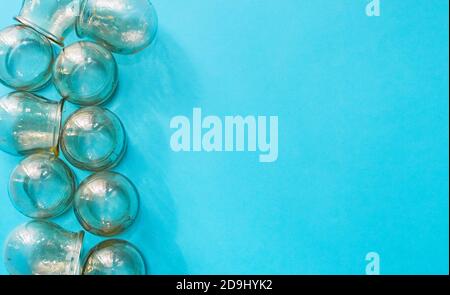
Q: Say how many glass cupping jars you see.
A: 10